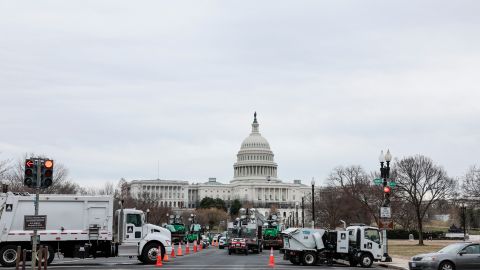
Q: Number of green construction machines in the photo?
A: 3